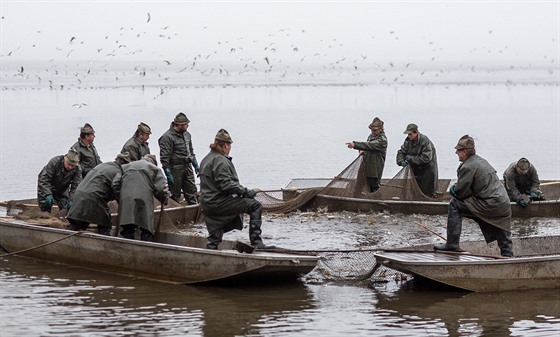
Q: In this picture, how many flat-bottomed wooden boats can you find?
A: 4